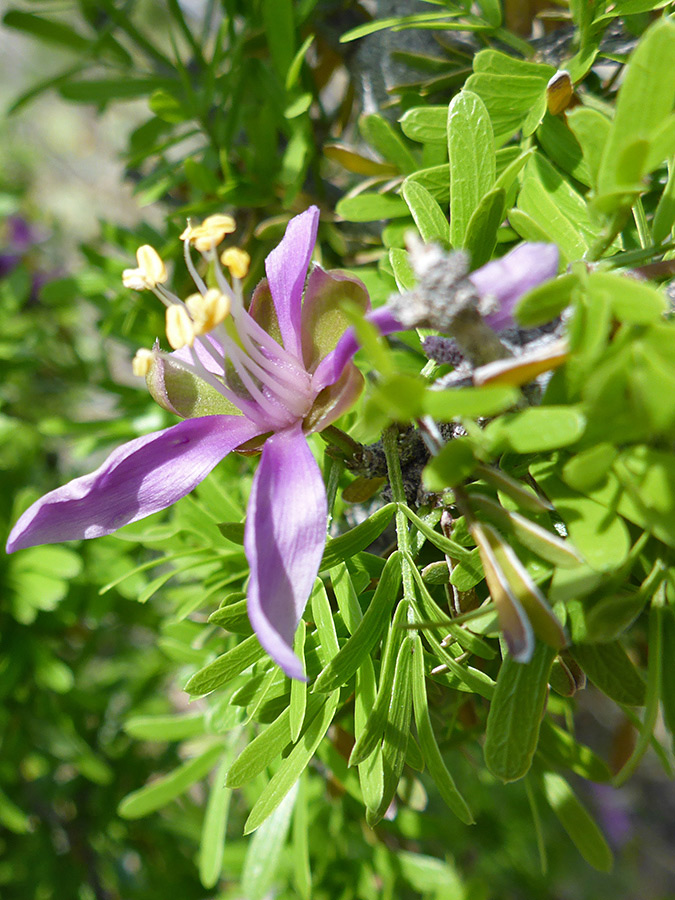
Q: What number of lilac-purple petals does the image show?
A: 5